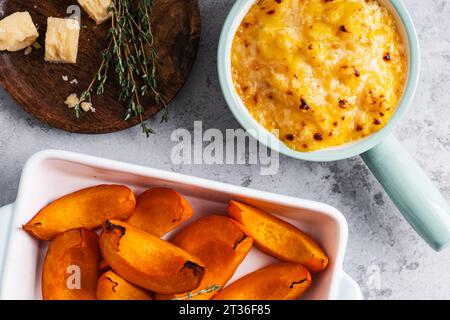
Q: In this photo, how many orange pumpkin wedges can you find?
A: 8